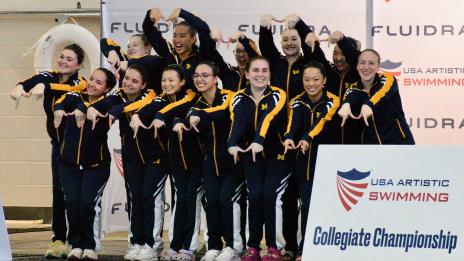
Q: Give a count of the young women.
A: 13